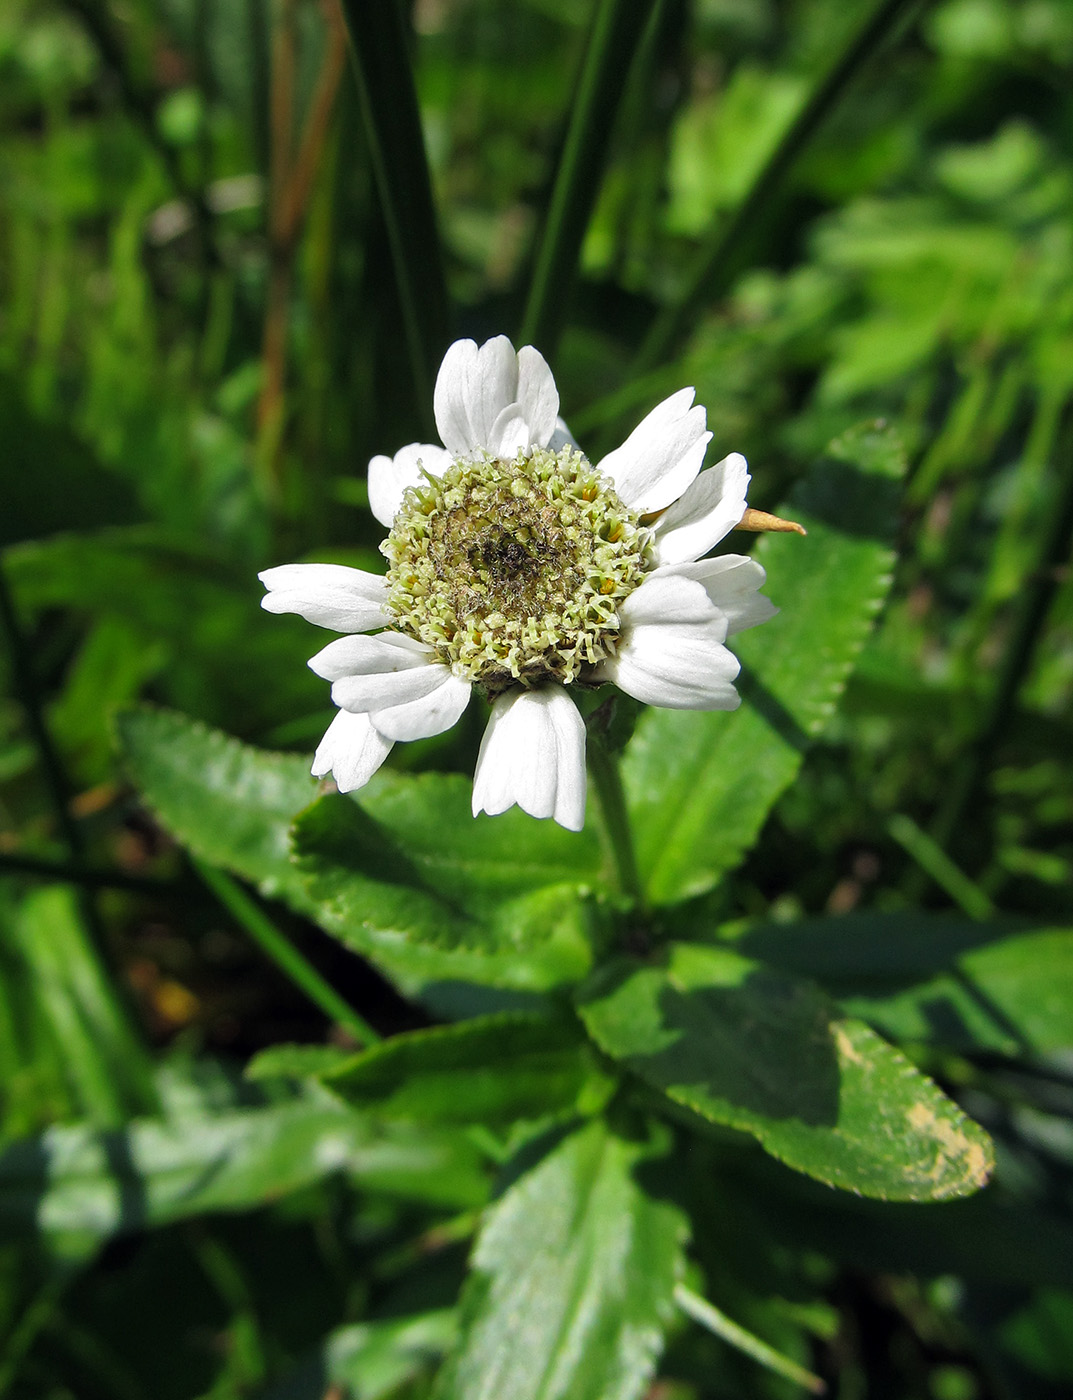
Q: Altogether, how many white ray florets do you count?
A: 11